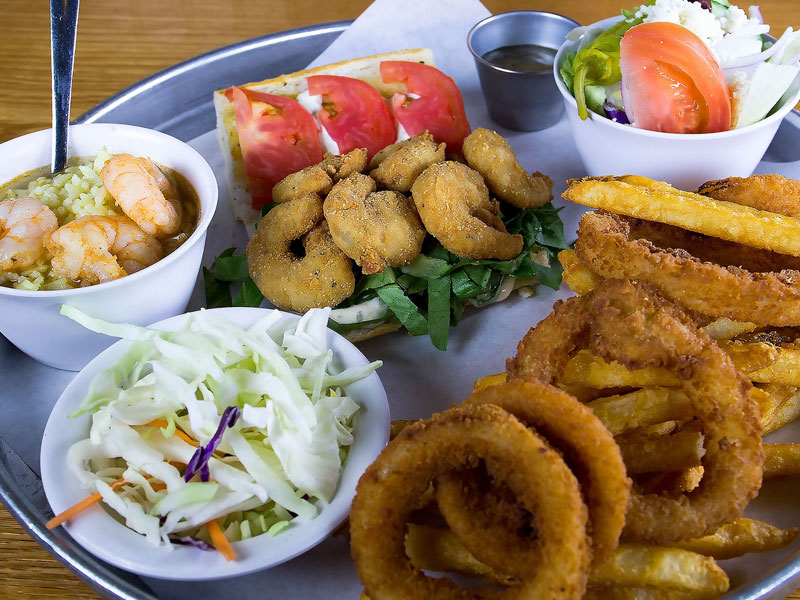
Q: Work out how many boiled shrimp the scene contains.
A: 3